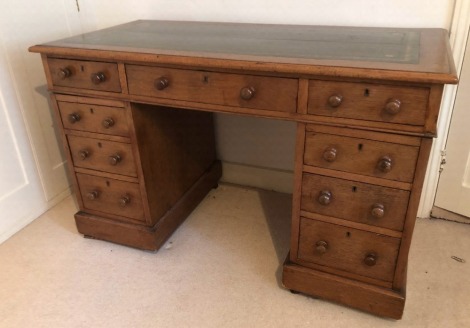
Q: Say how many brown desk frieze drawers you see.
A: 3